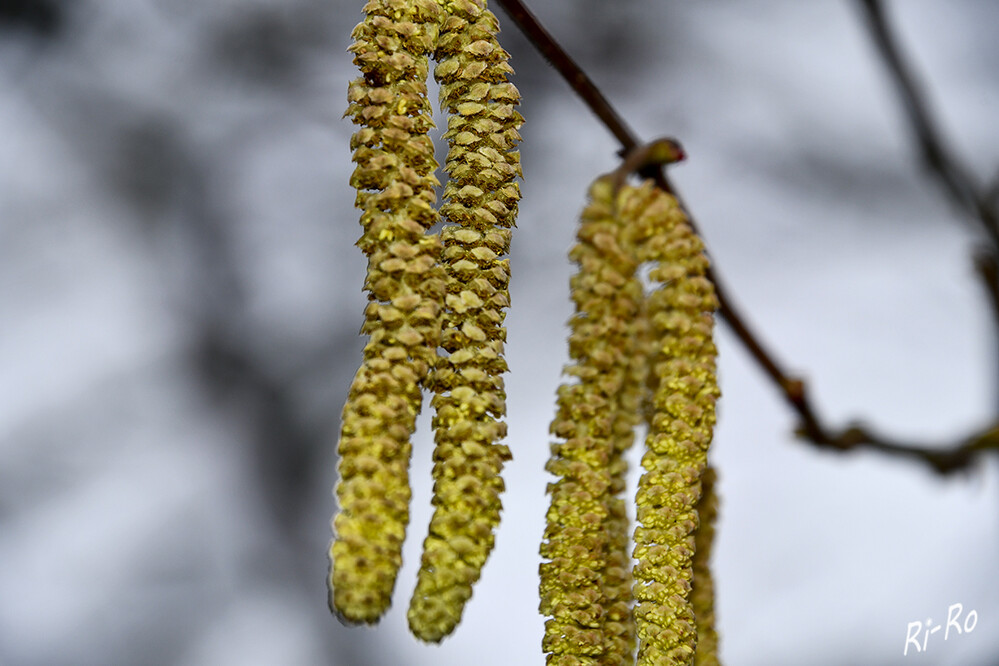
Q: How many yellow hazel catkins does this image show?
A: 6